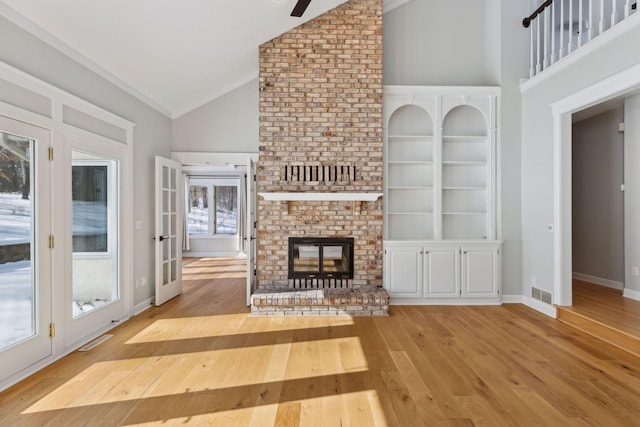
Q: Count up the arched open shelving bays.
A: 2